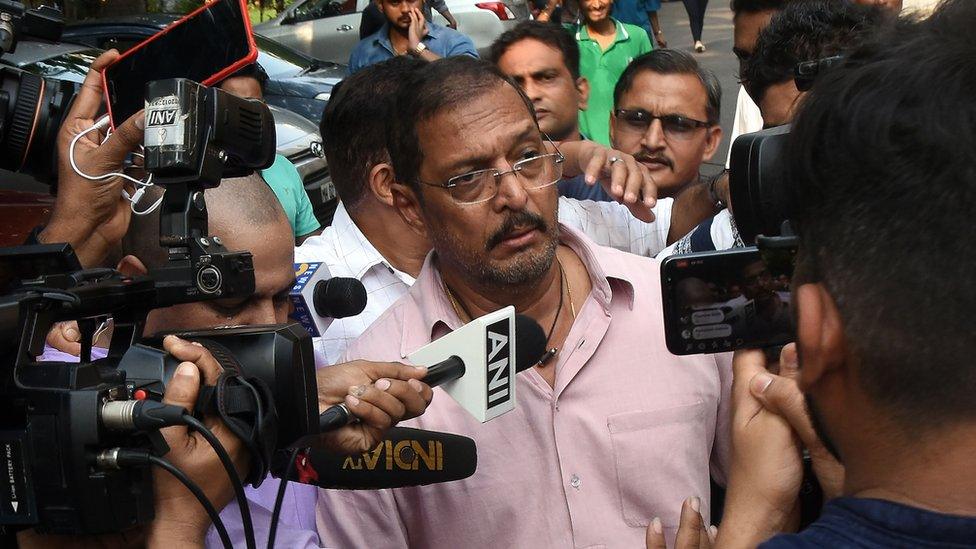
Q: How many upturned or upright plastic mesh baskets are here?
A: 0